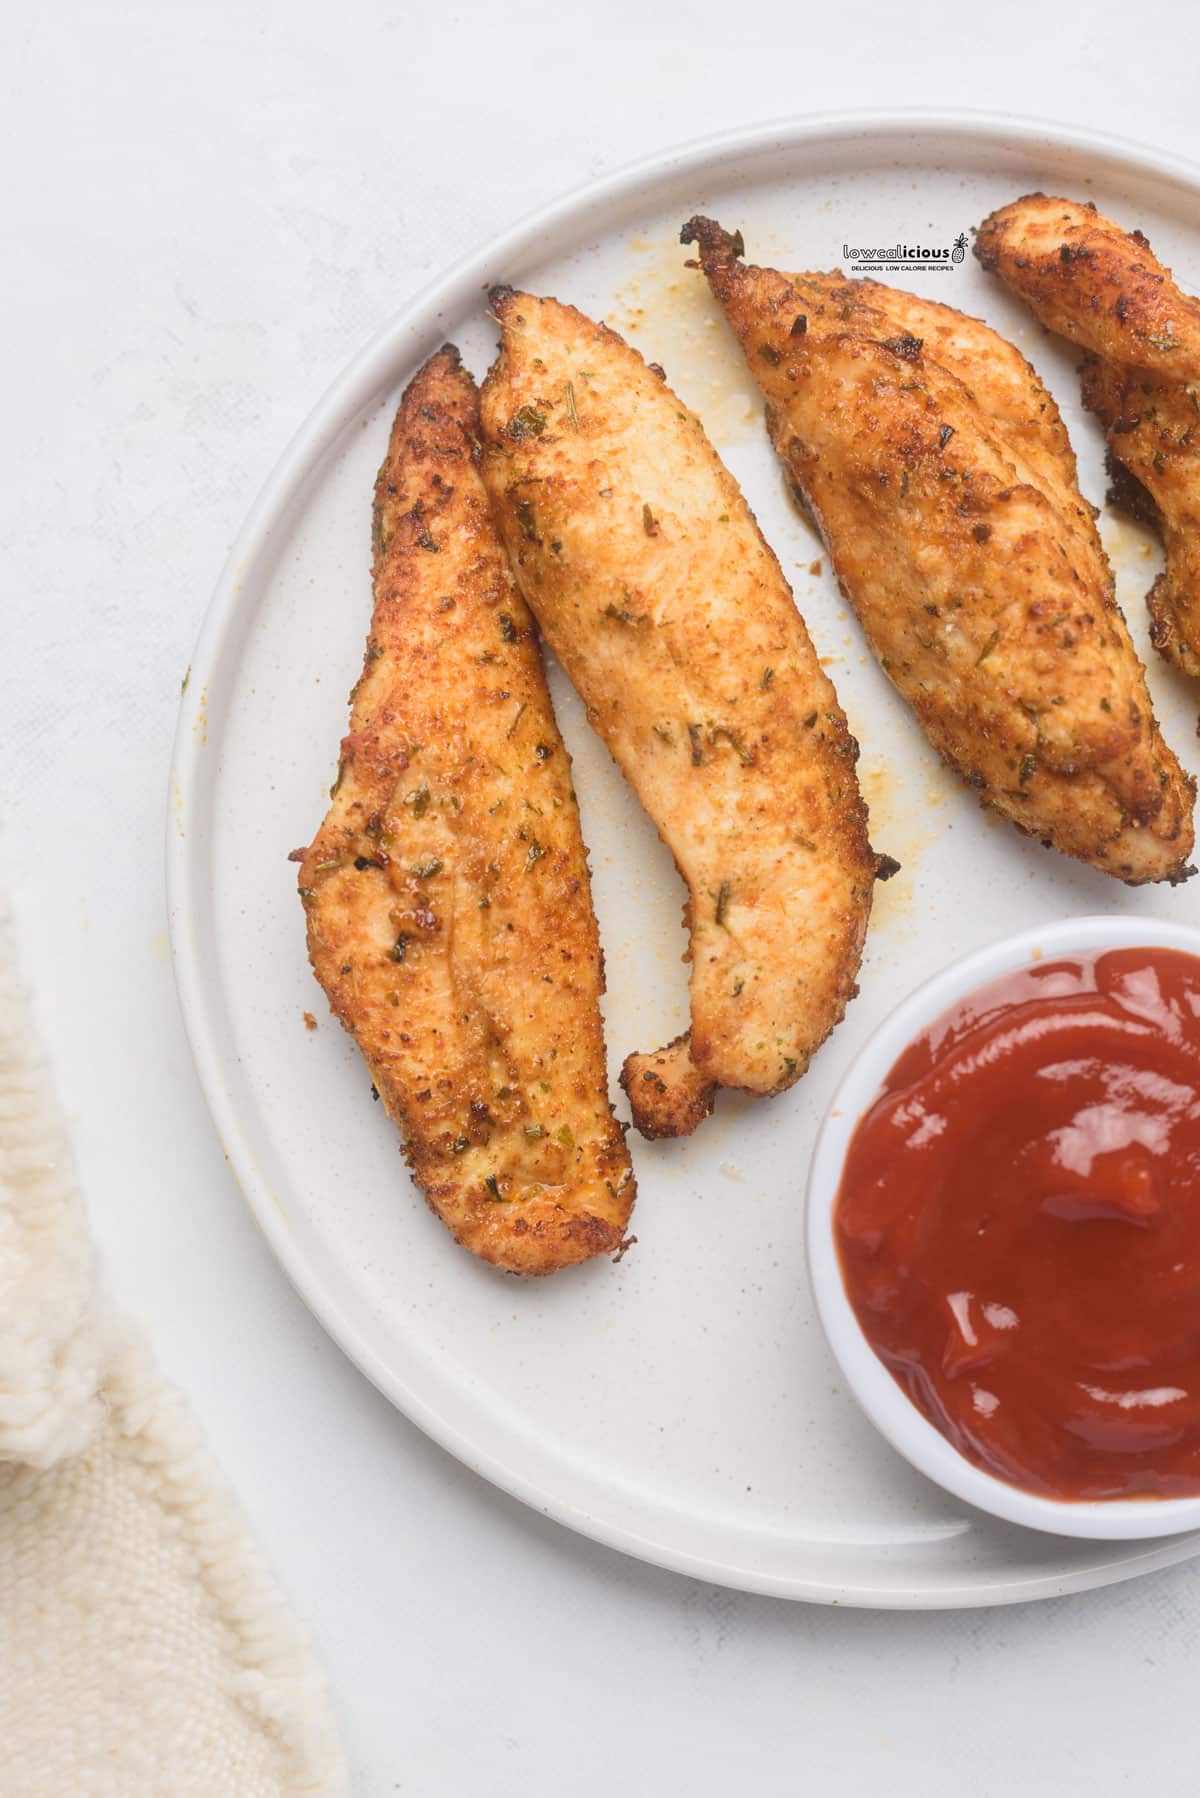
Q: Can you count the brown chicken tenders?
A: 4